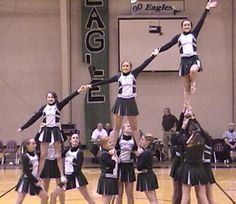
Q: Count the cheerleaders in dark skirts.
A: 12